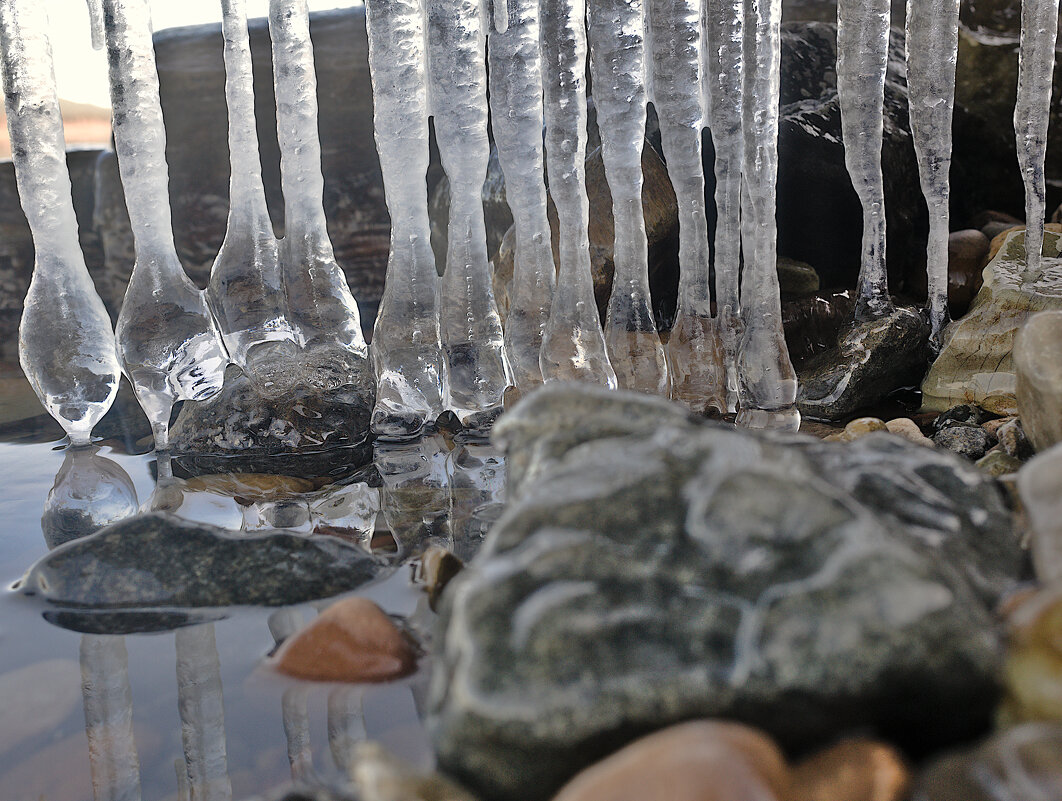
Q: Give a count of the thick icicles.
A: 15